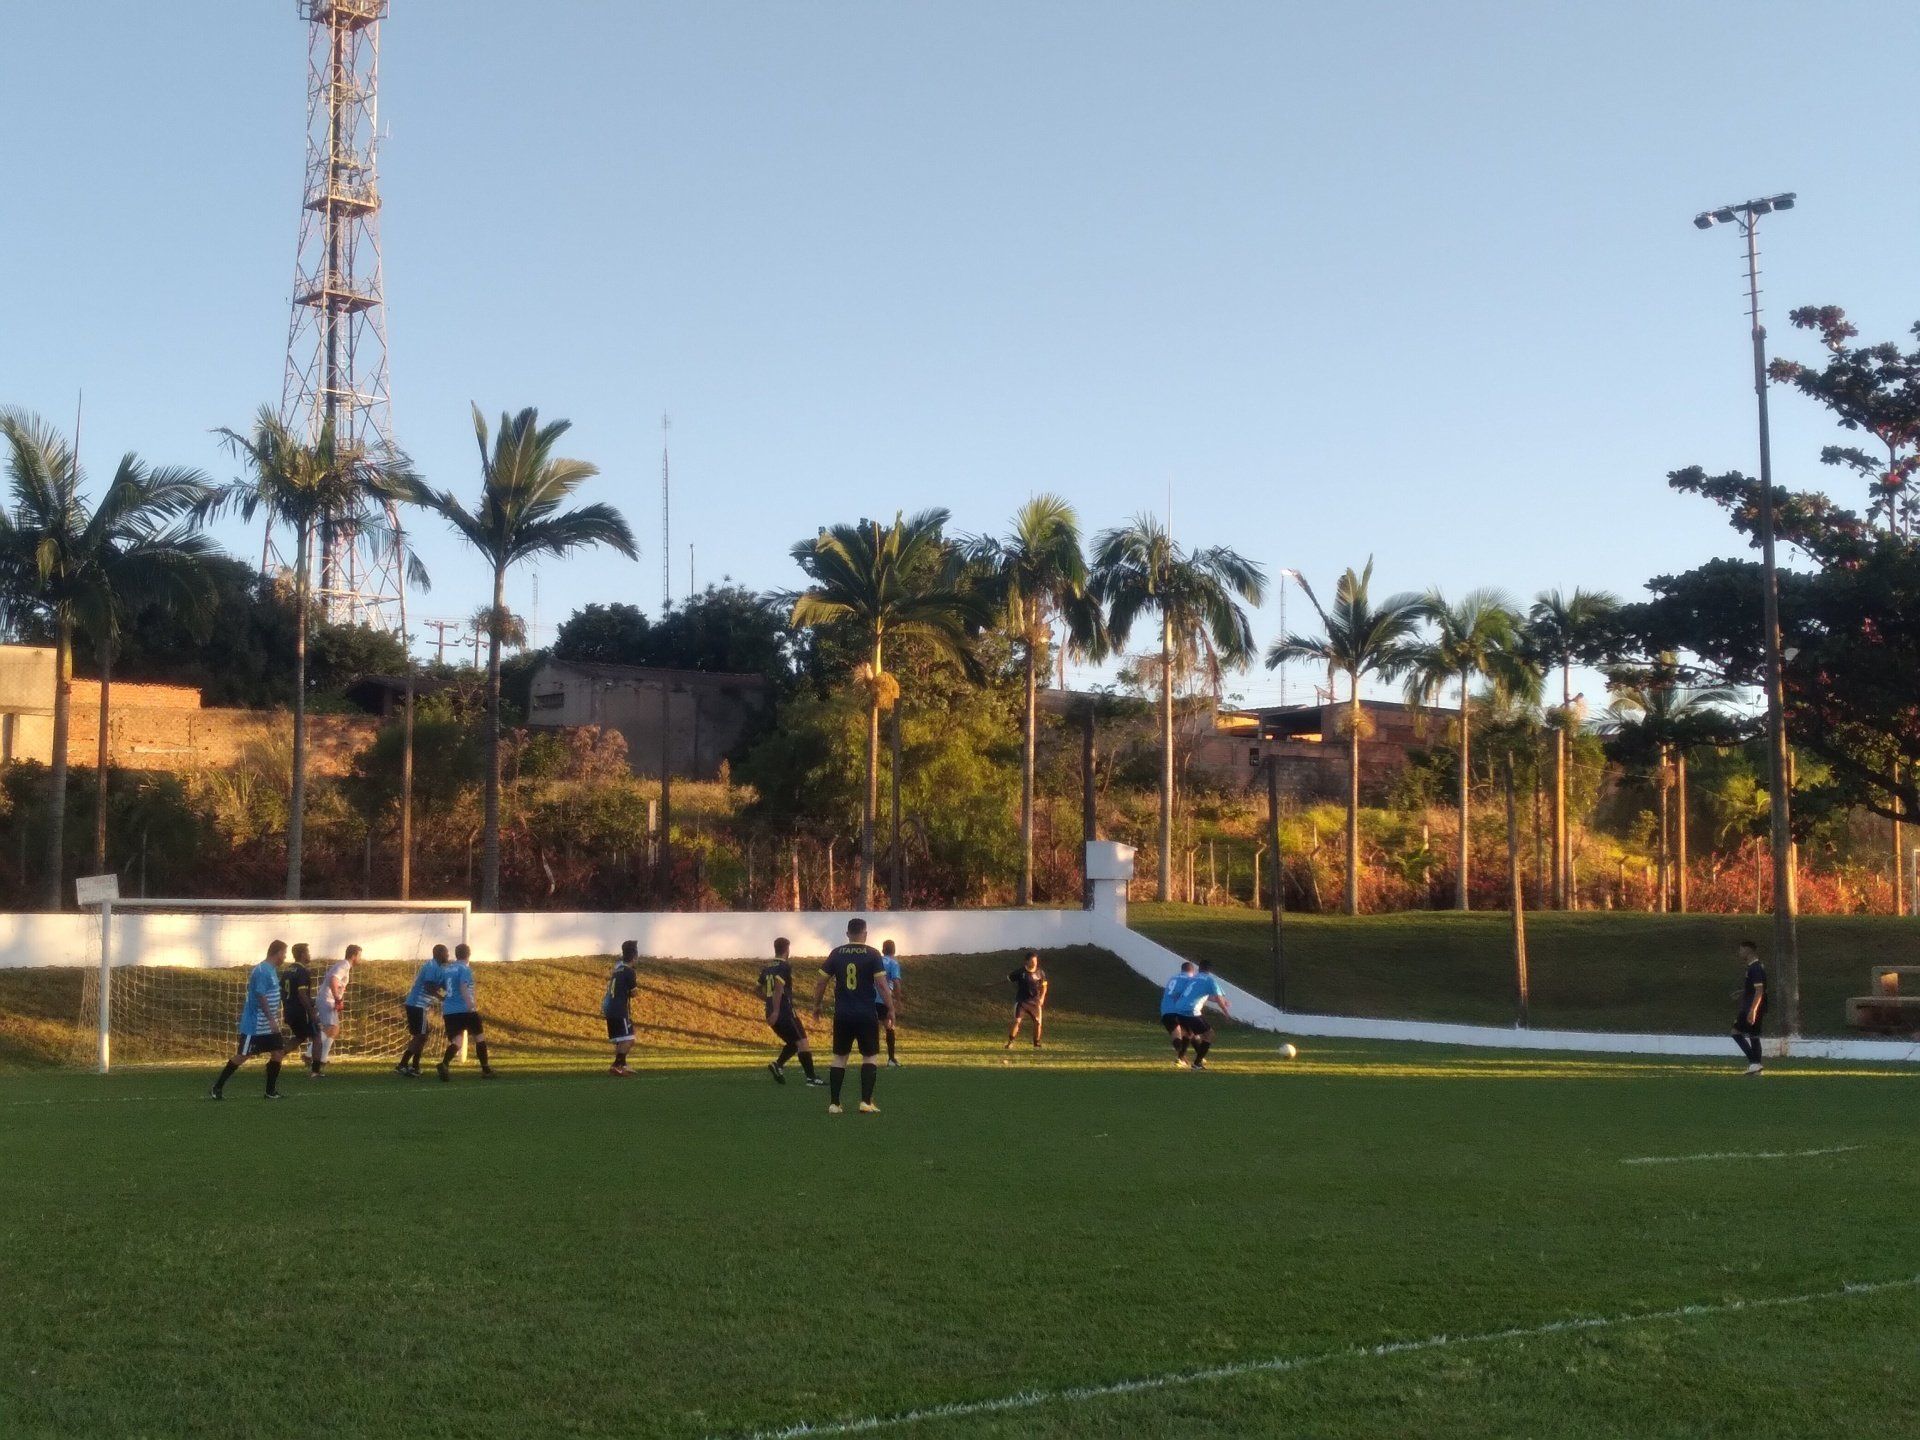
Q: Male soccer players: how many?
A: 13